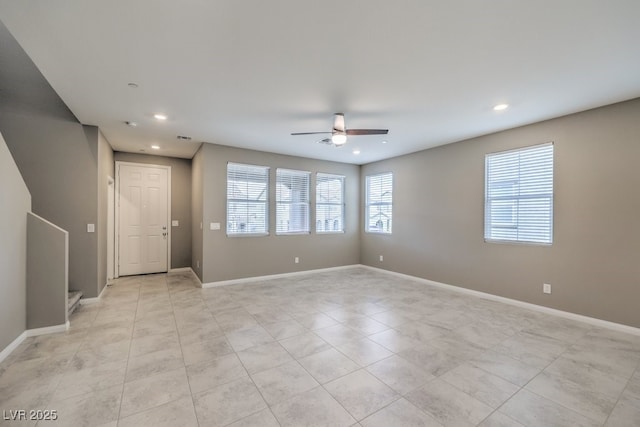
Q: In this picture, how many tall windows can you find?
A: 5